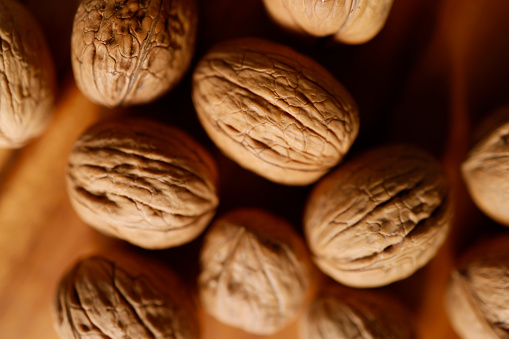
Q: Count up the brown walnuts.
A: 11